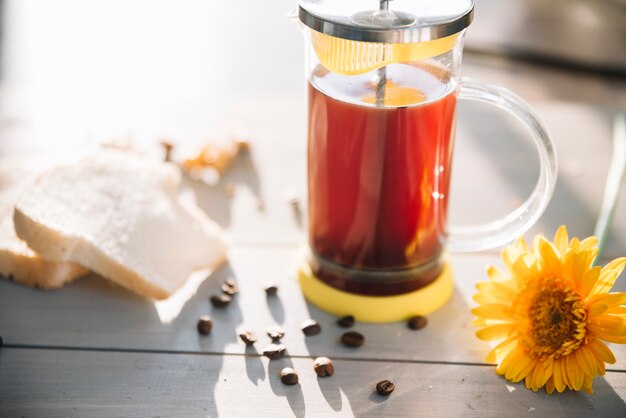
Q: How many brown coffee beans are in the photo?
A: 14